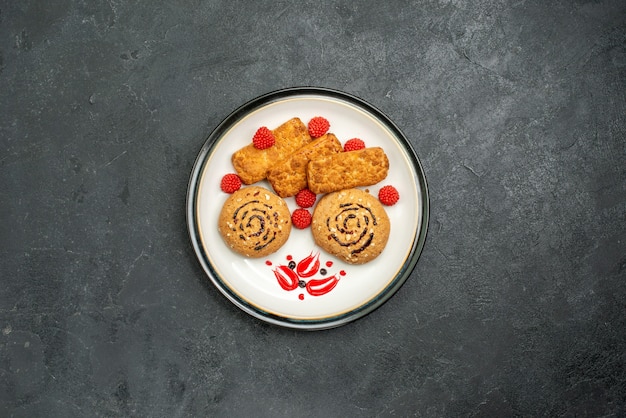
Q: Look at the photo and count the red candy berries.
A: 7